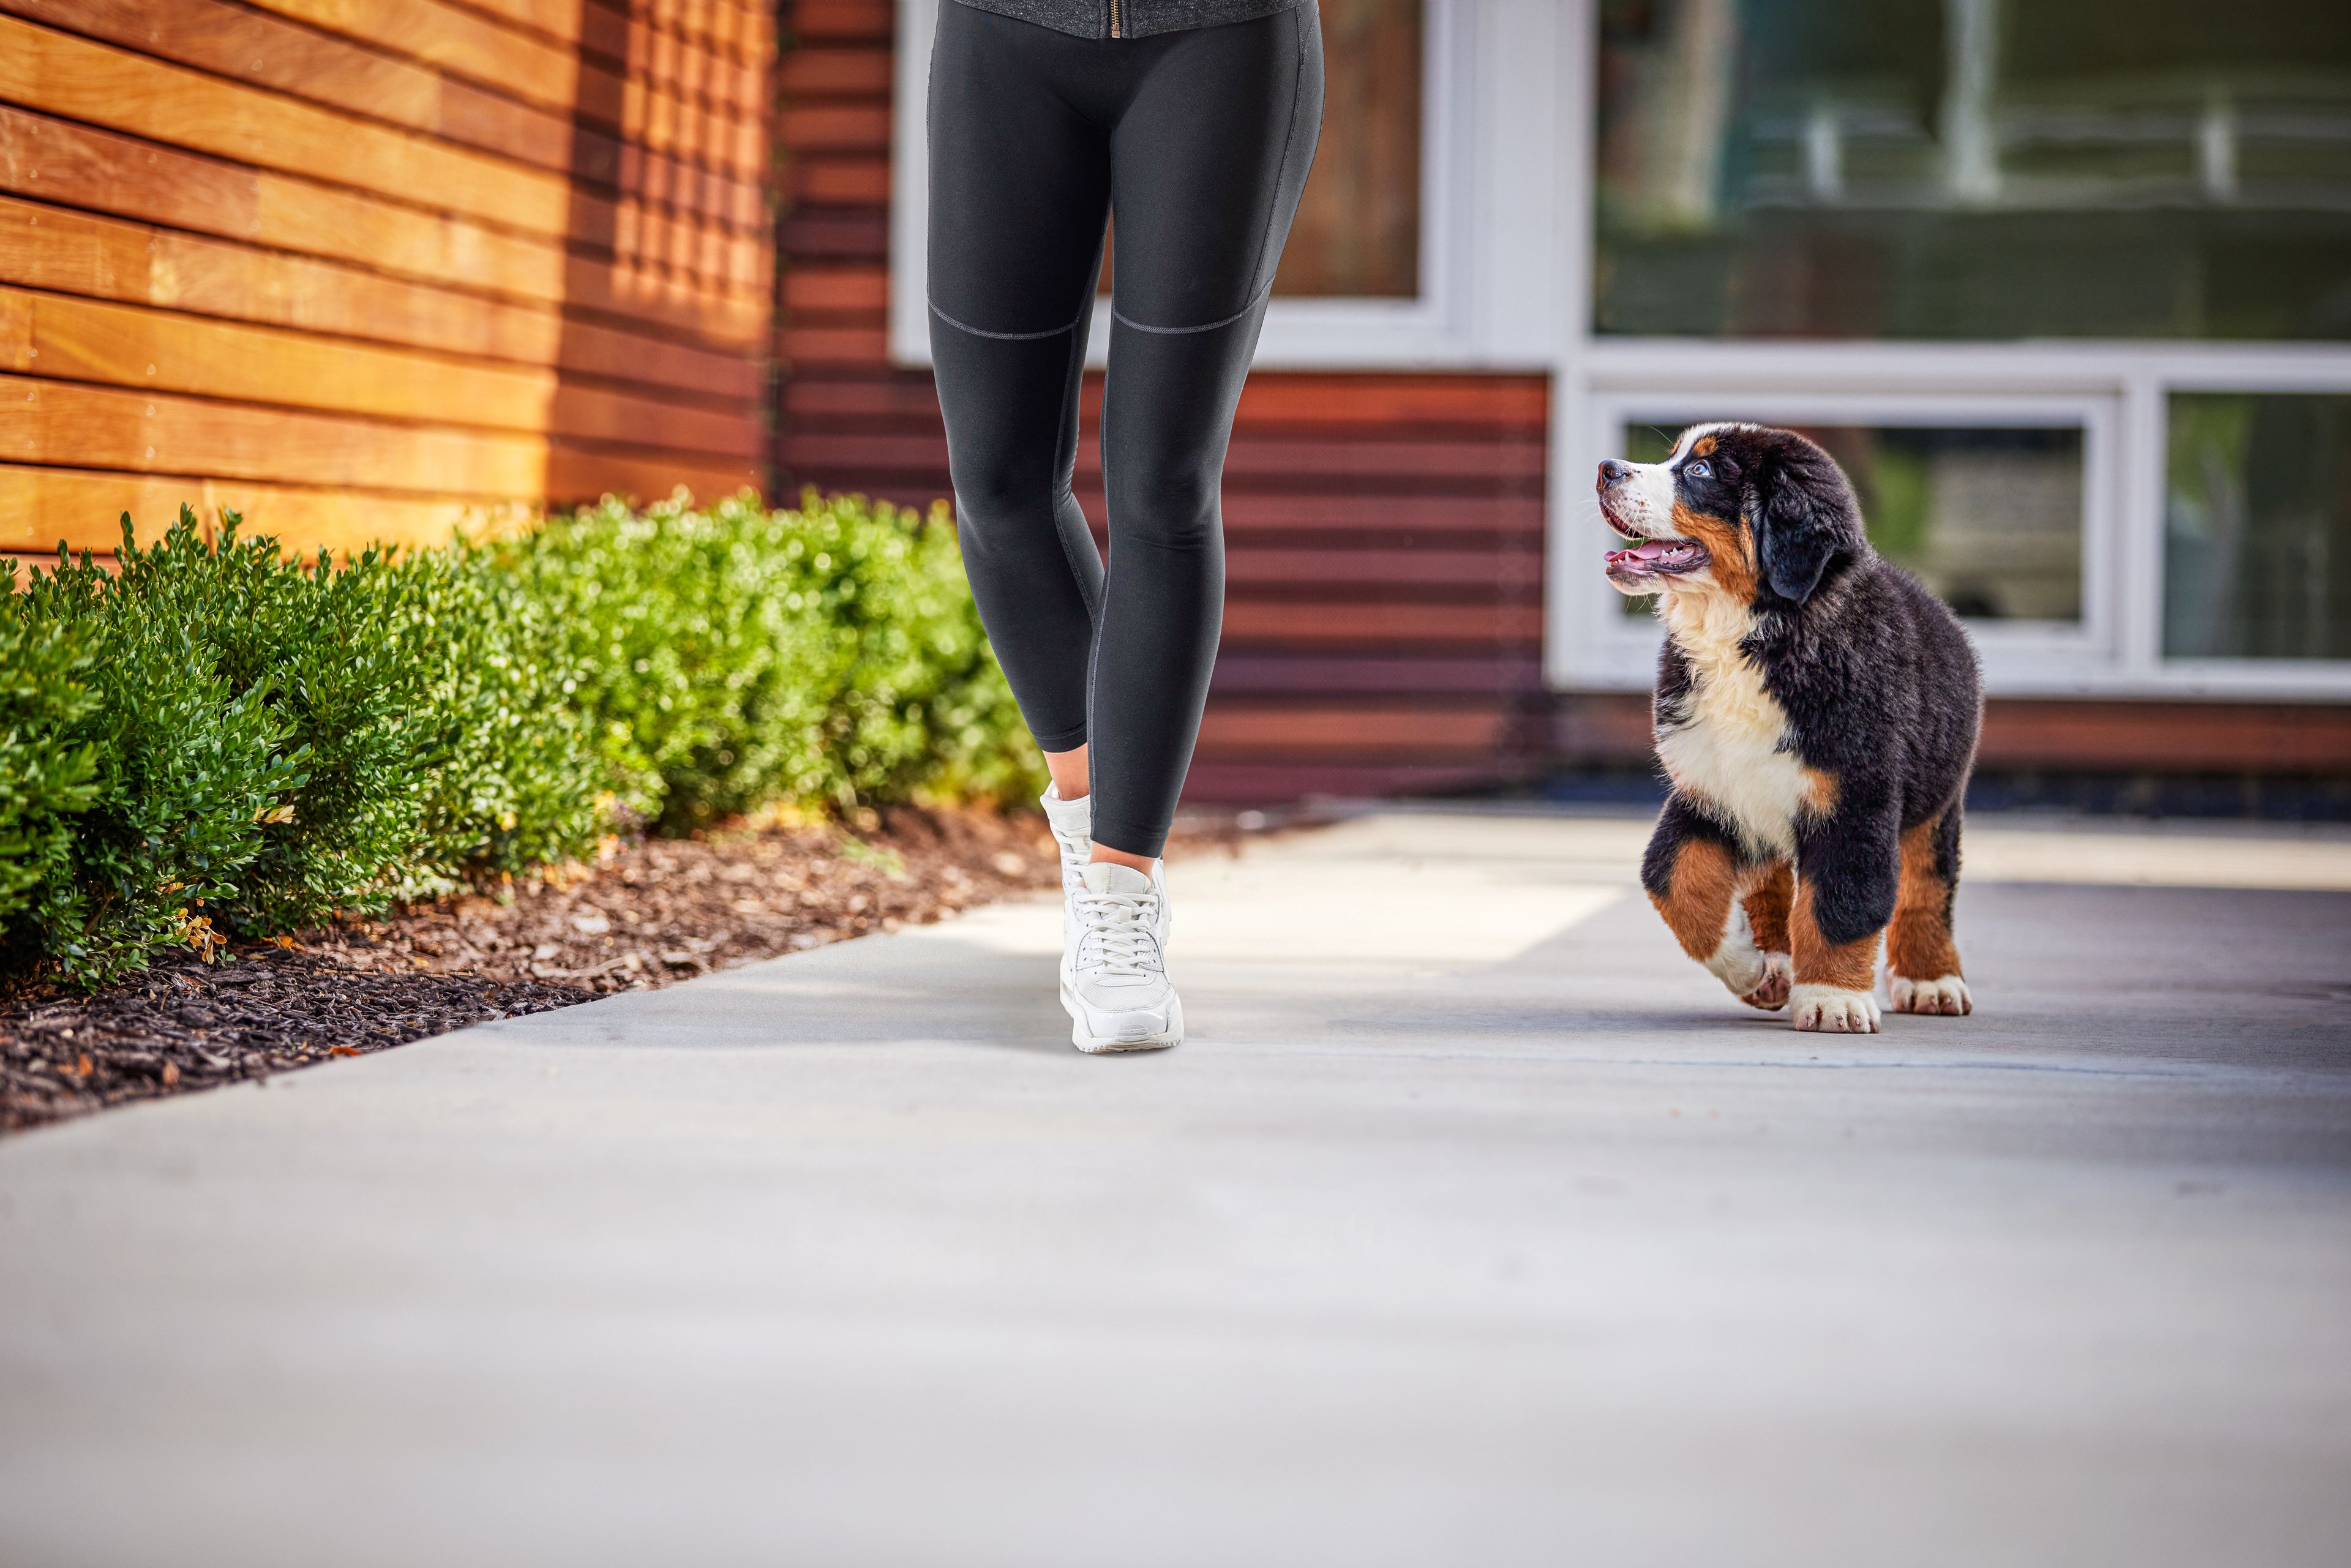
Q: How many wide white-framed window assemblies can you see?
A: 2